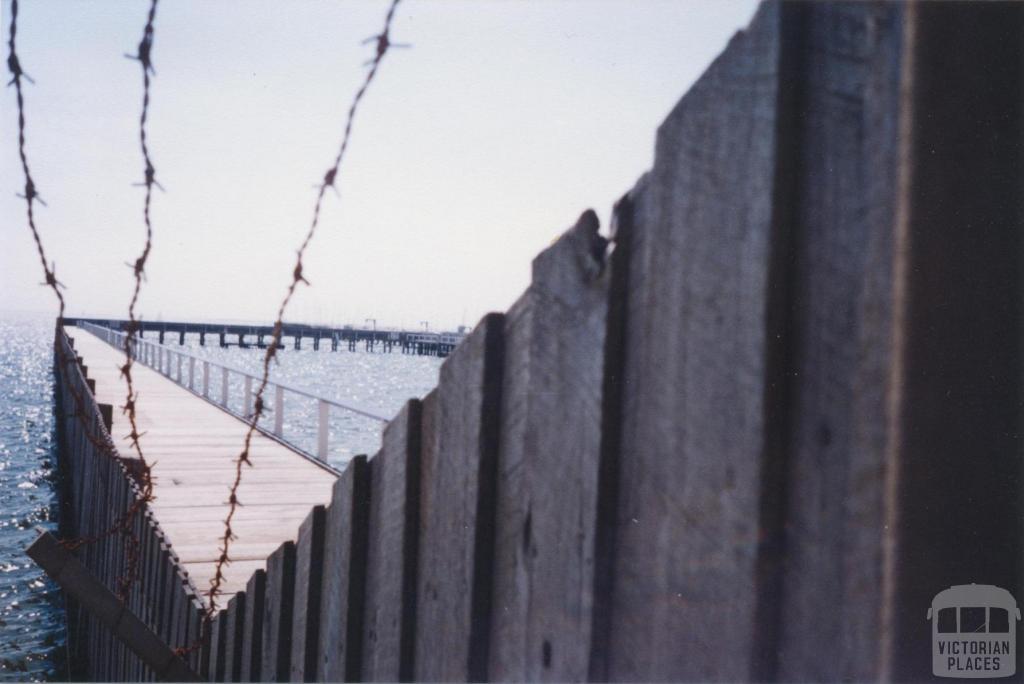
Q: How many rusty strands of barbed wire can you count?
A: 3